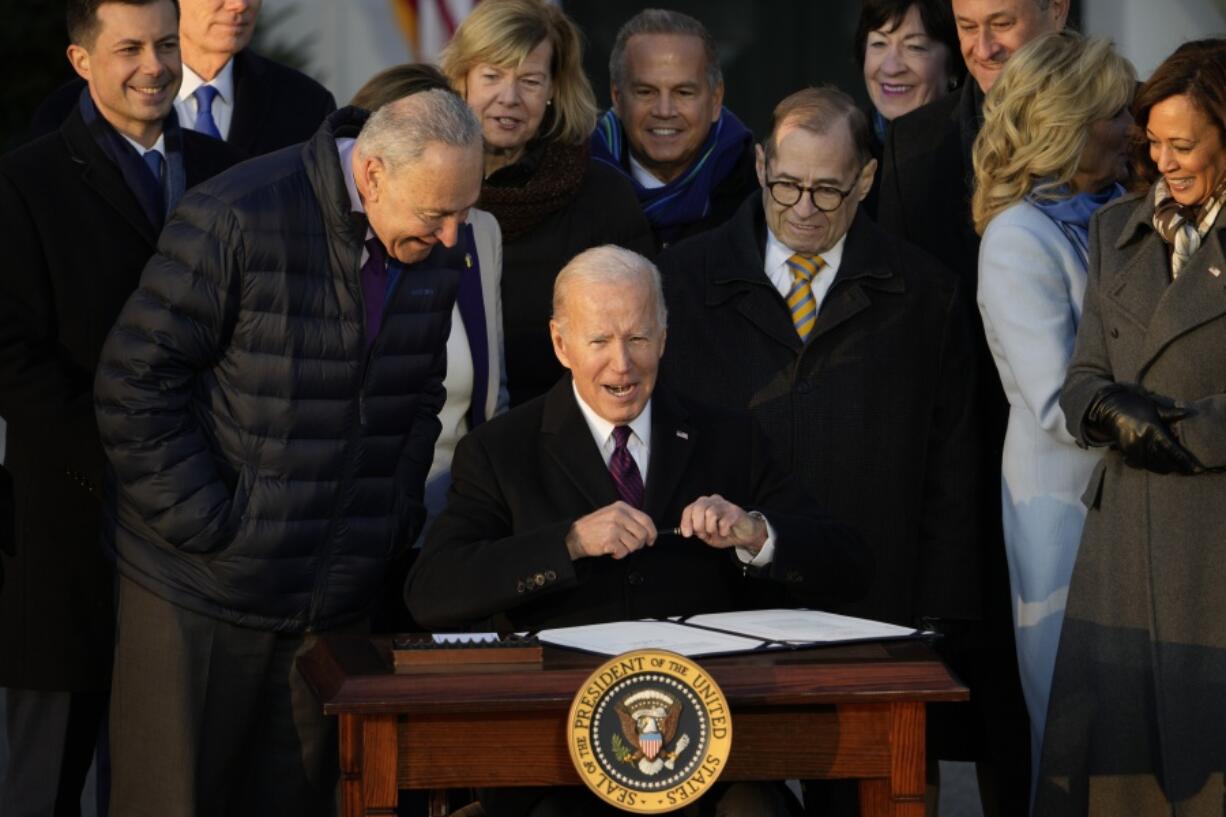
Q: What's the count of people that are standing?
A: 11